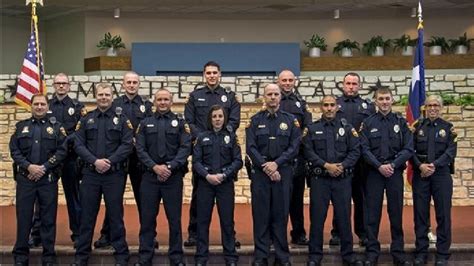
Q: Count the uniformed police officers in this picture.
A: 13